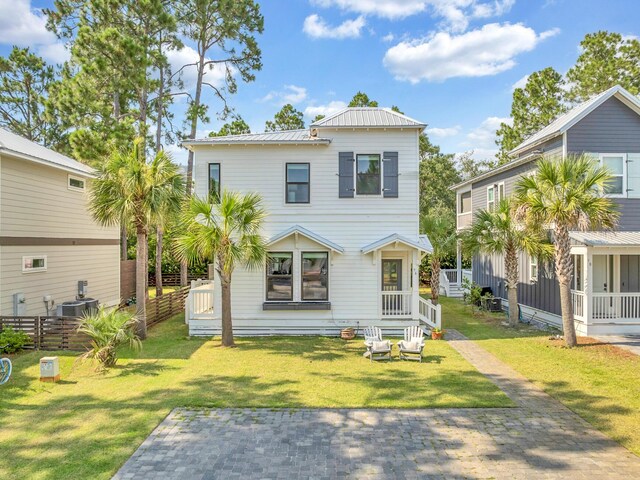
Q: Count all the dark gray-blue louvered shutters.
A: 2